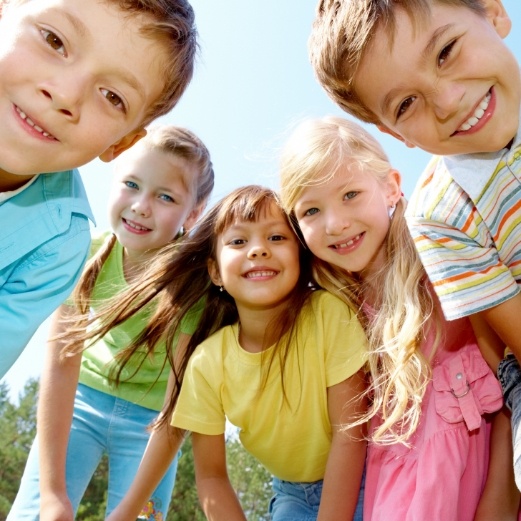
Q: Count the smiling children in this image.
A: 5